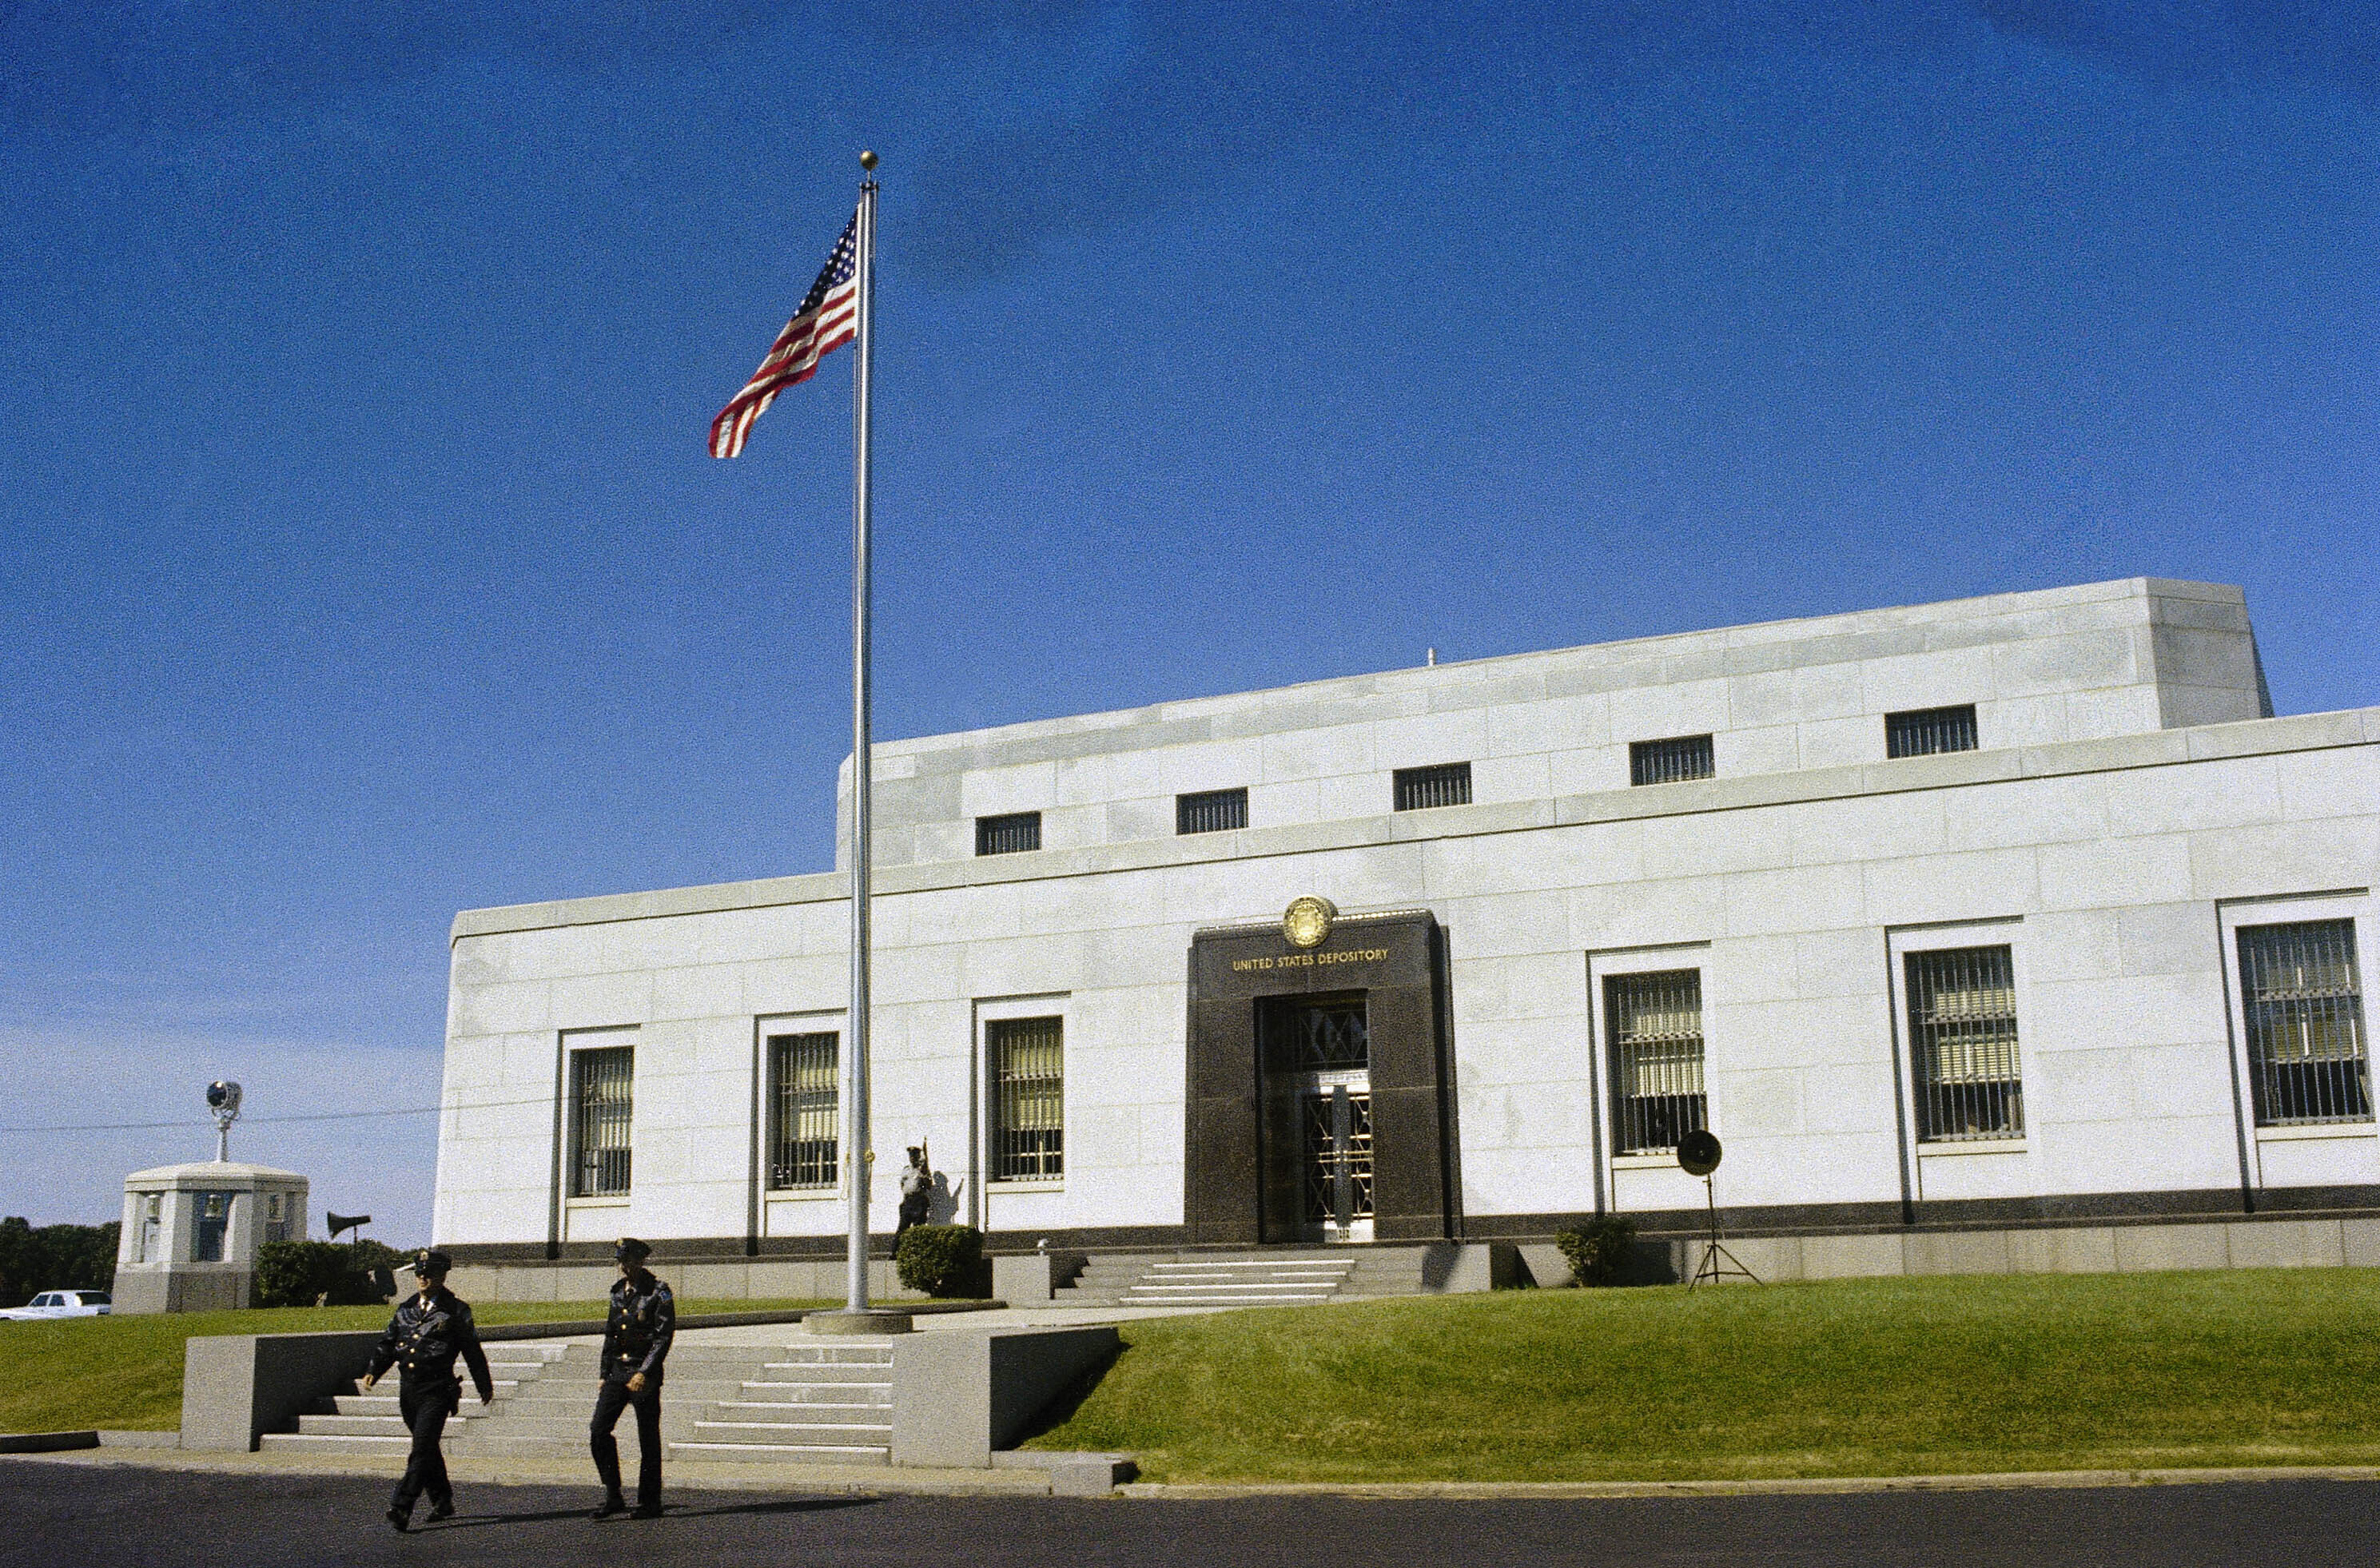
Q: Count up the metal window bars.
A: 11